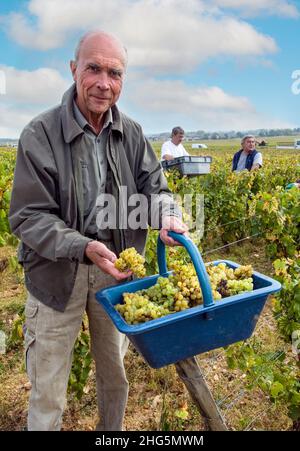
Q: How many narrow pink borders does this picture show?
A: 0